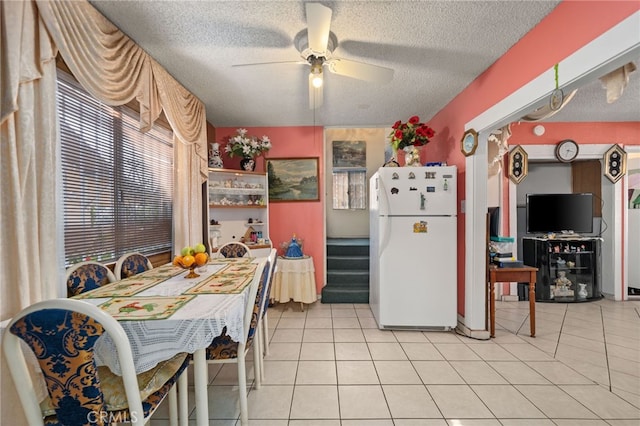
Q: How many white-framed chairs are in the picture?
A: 6